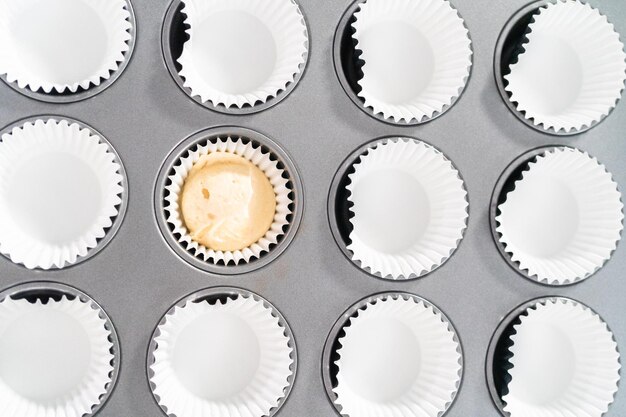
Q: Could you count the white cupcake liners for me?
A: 12